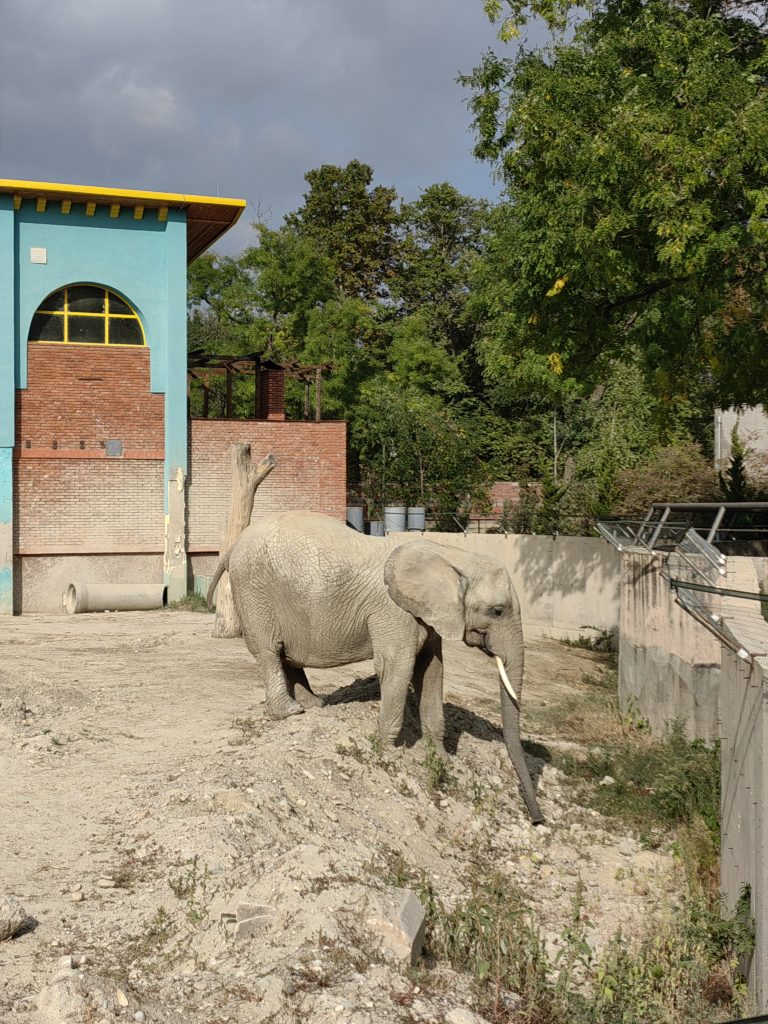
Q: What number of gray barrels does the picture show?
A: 4